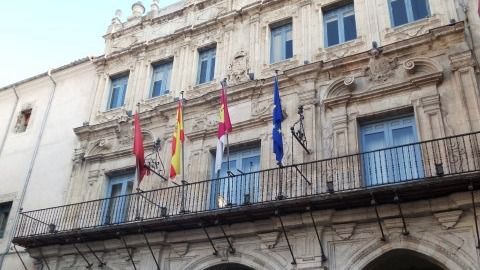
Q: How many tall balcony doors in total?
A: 3